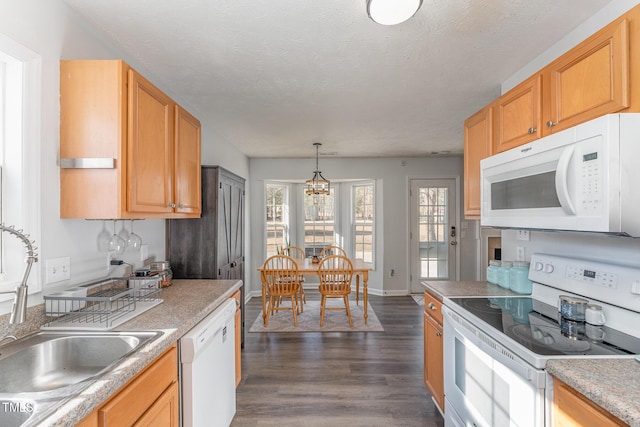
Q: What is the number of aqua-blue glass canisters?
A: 3